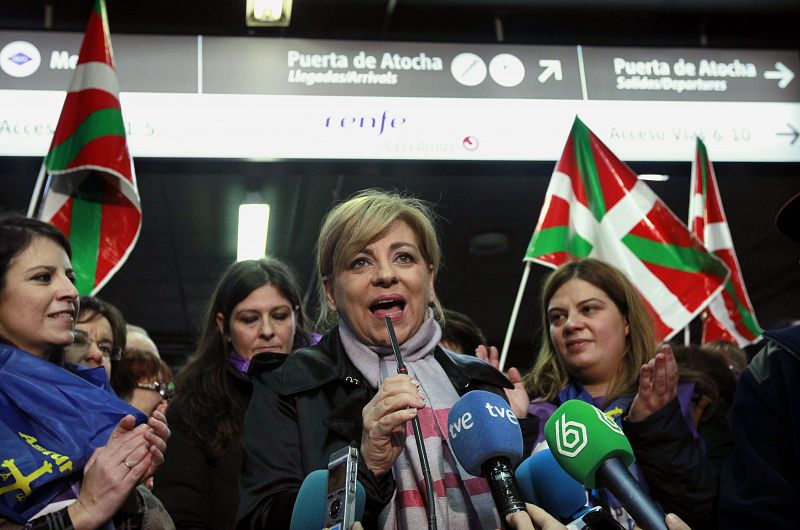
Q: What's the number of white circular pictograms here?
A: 3